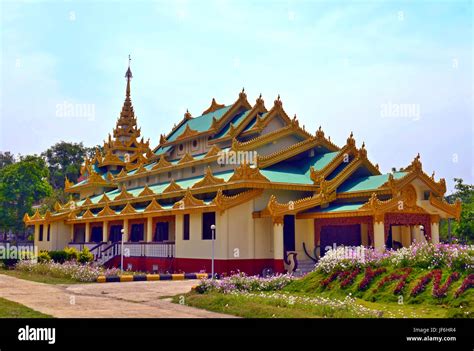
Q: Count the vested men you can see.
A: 0